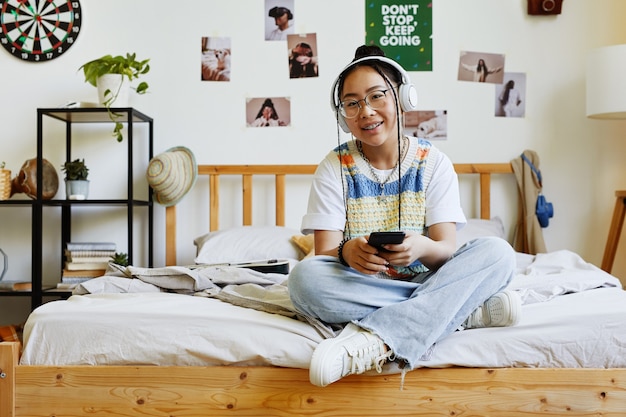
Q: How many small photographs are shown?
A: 7